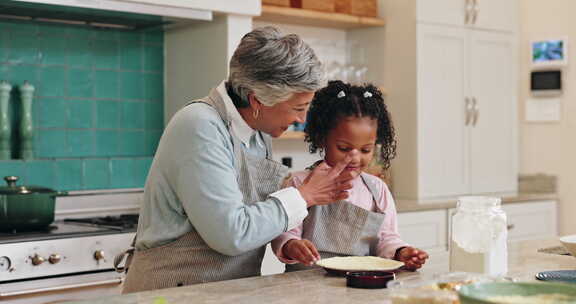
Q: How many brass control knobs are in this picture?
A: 3